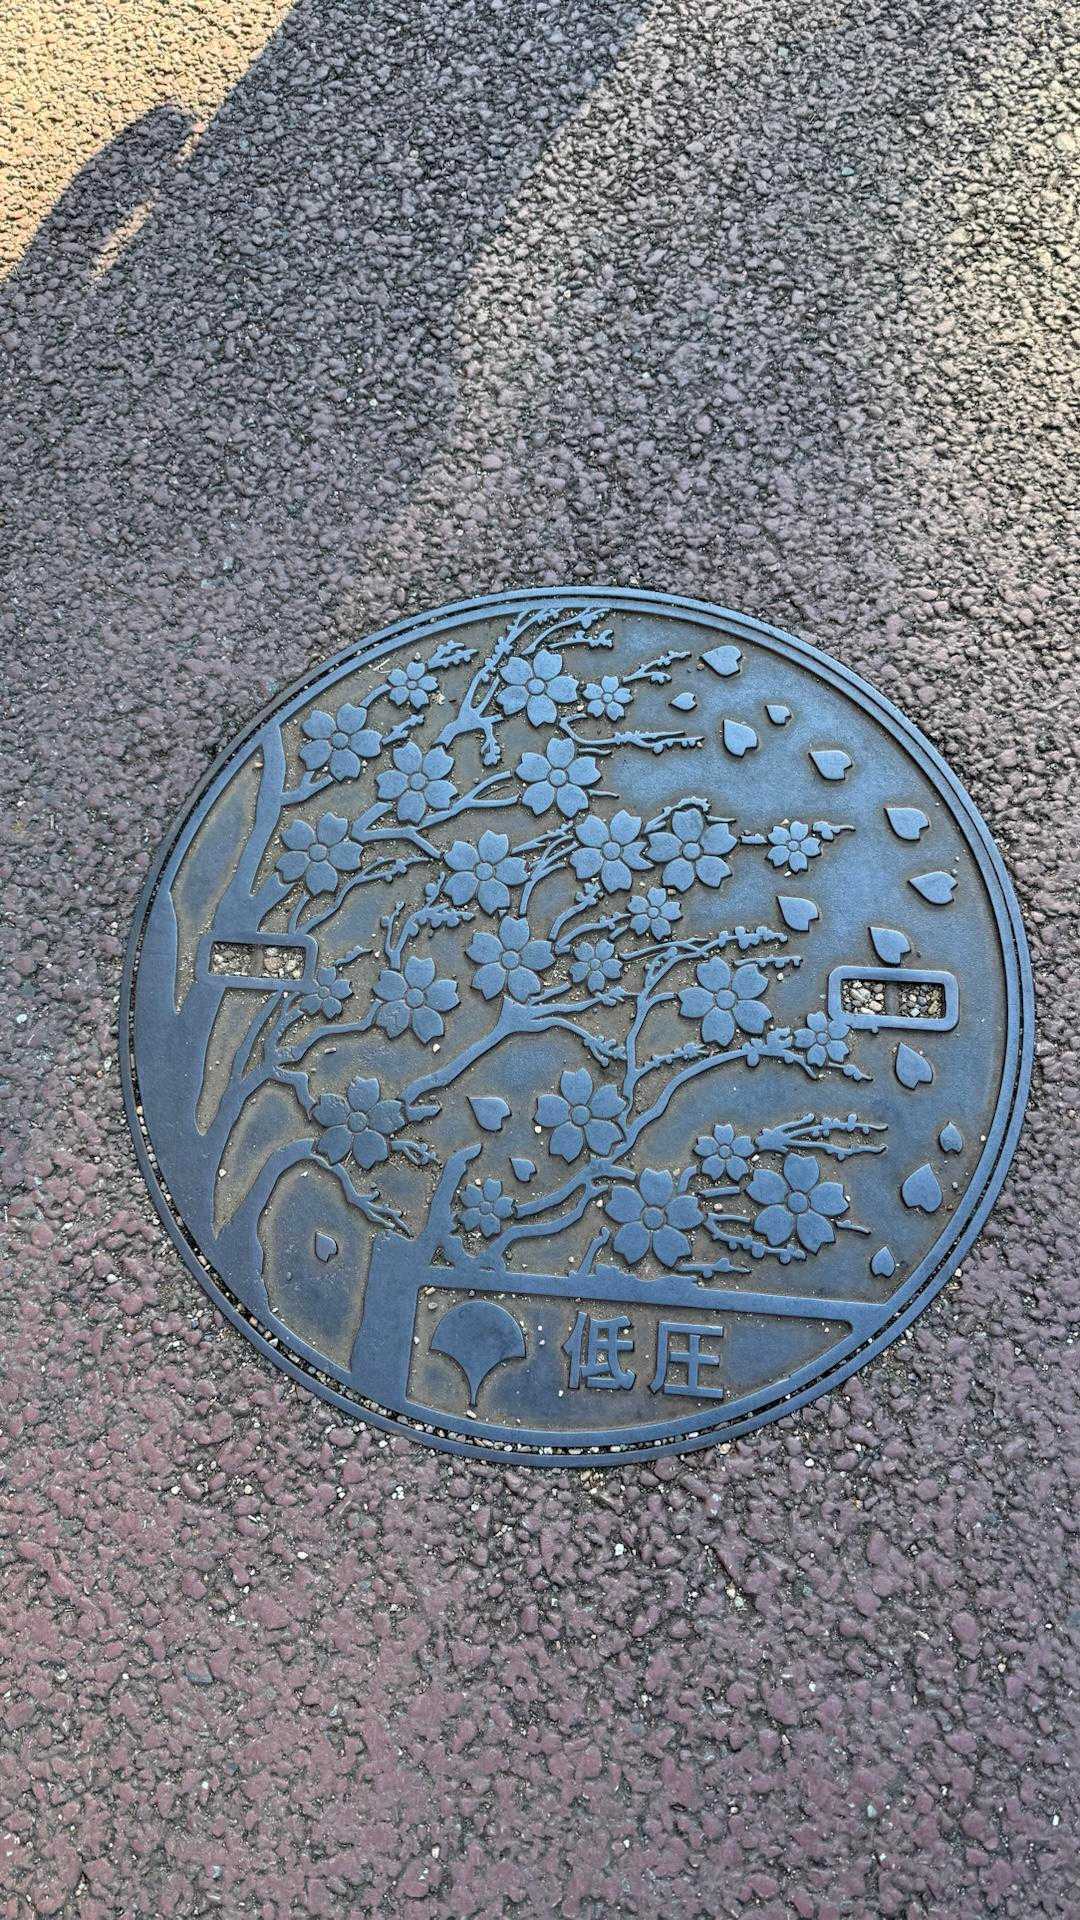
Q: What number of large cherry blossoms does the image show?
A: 15